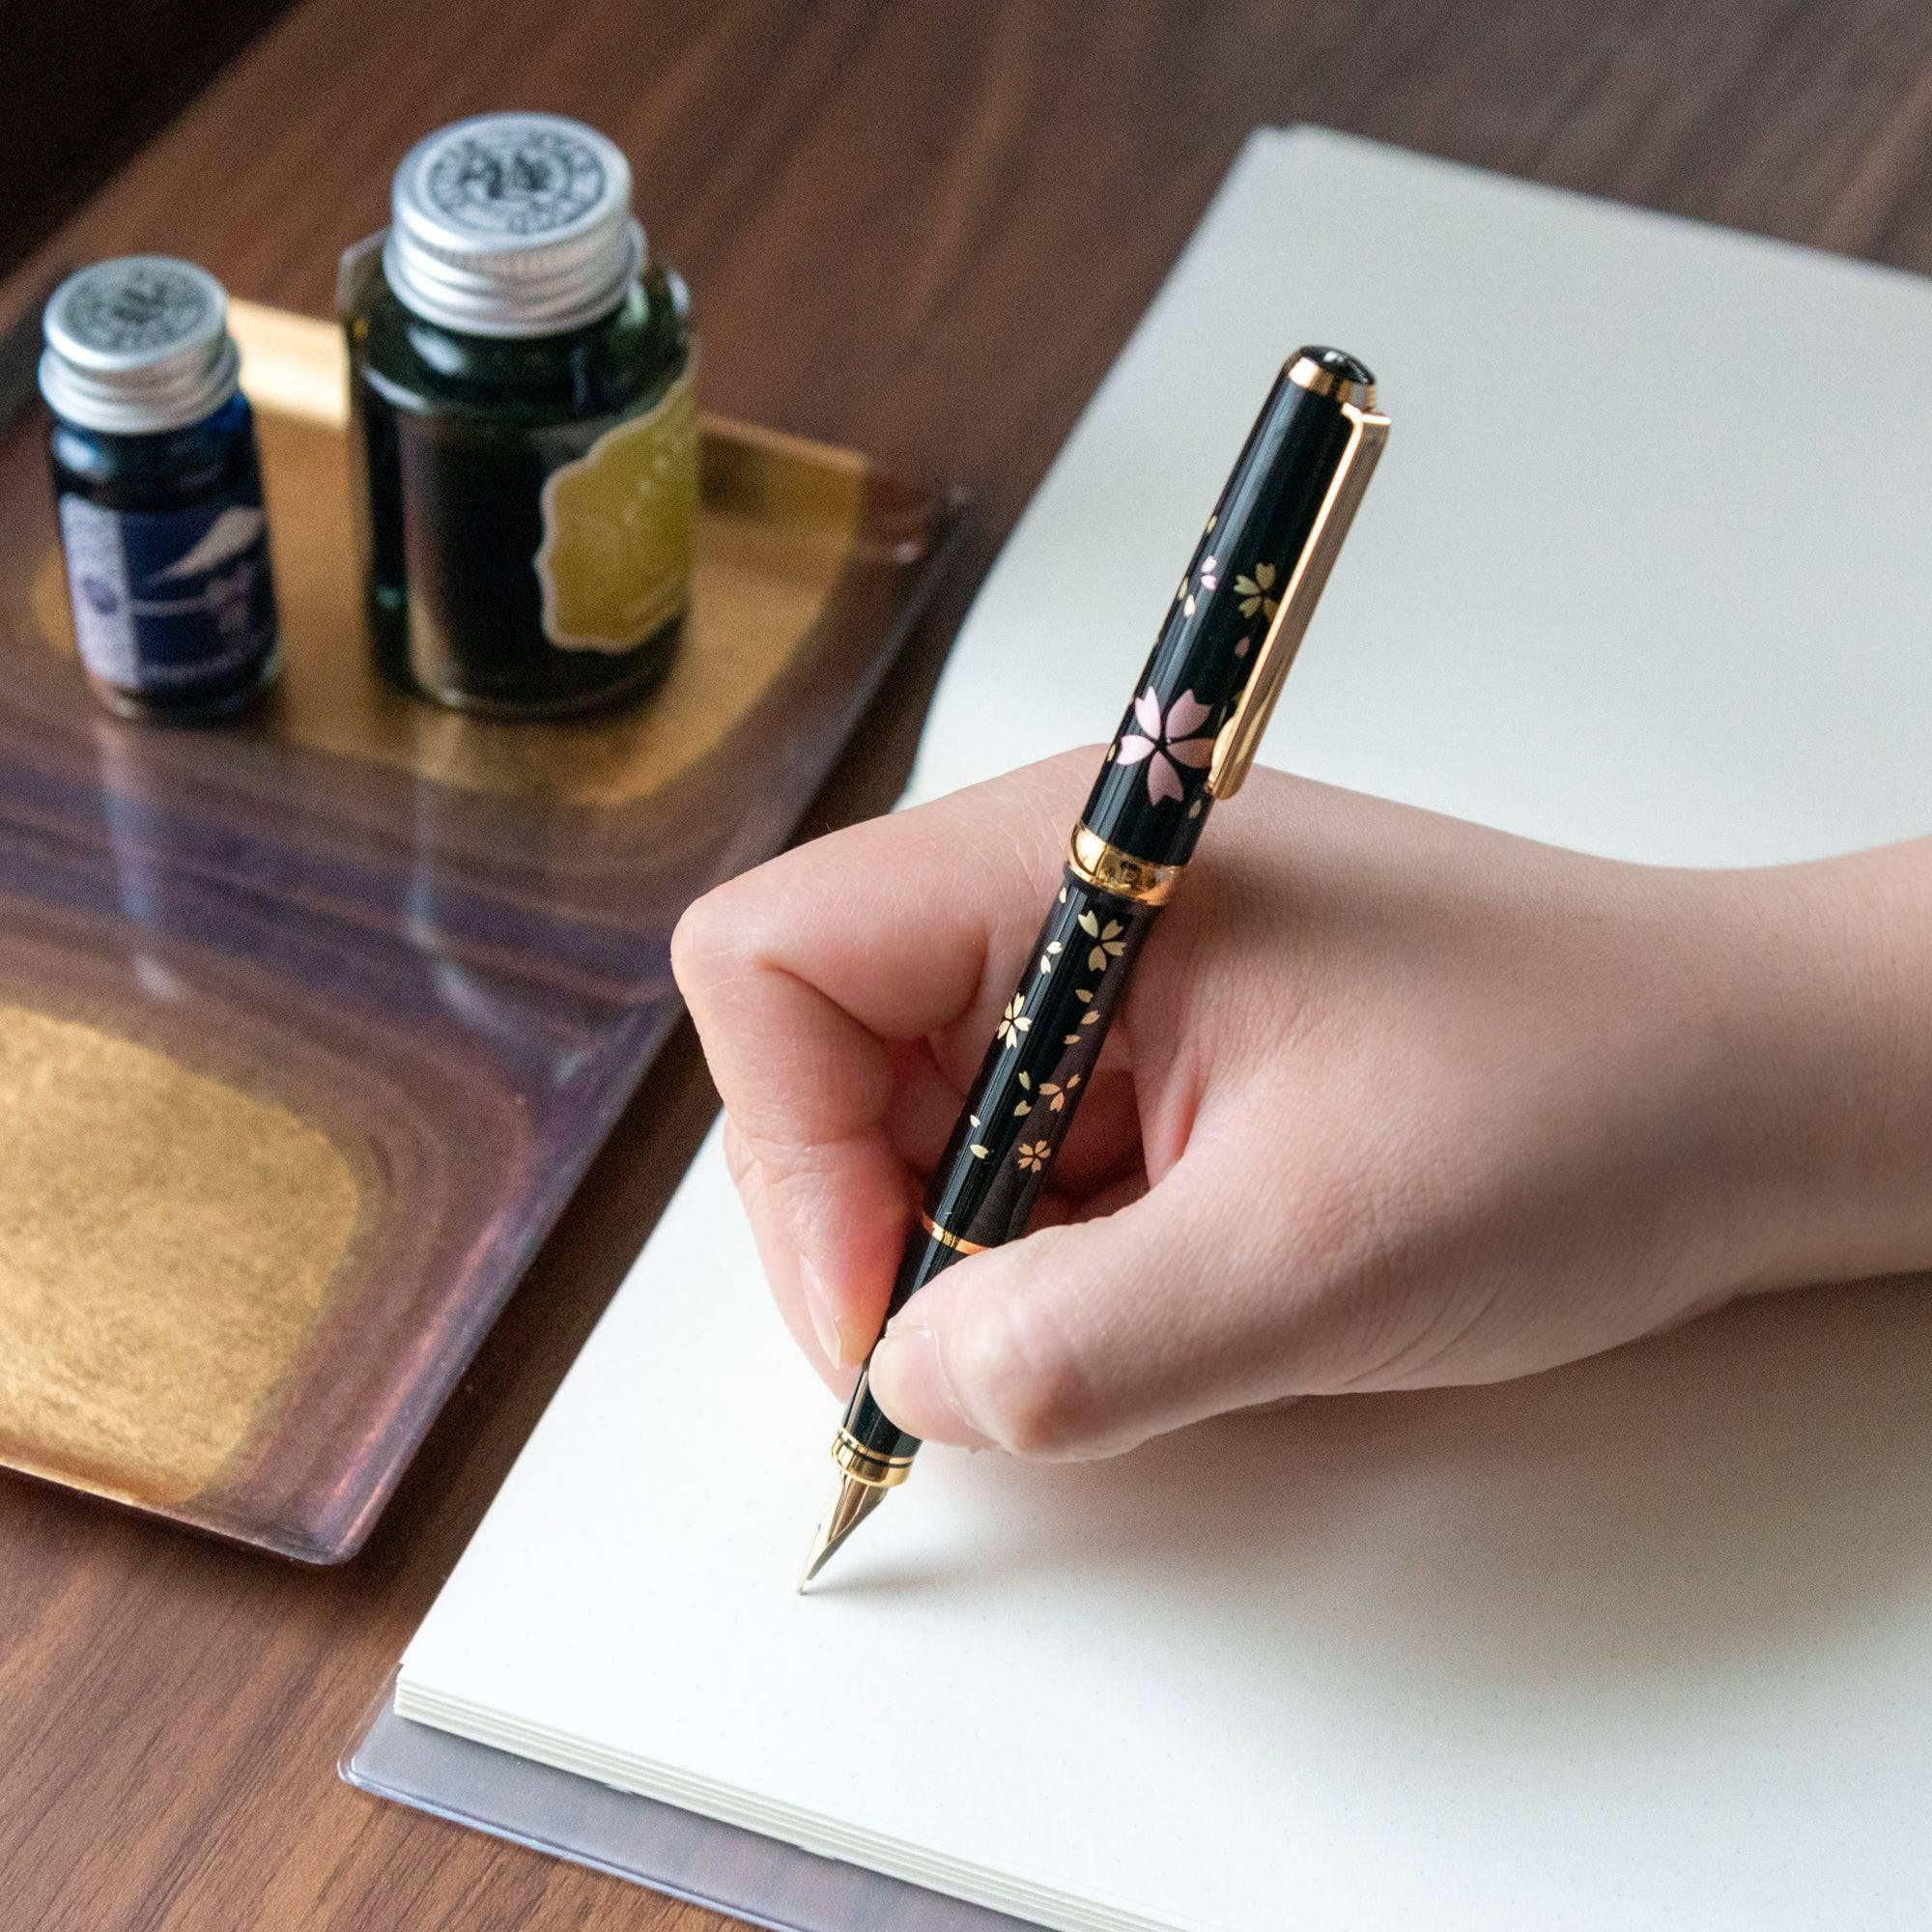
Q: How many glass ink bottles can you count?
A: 2